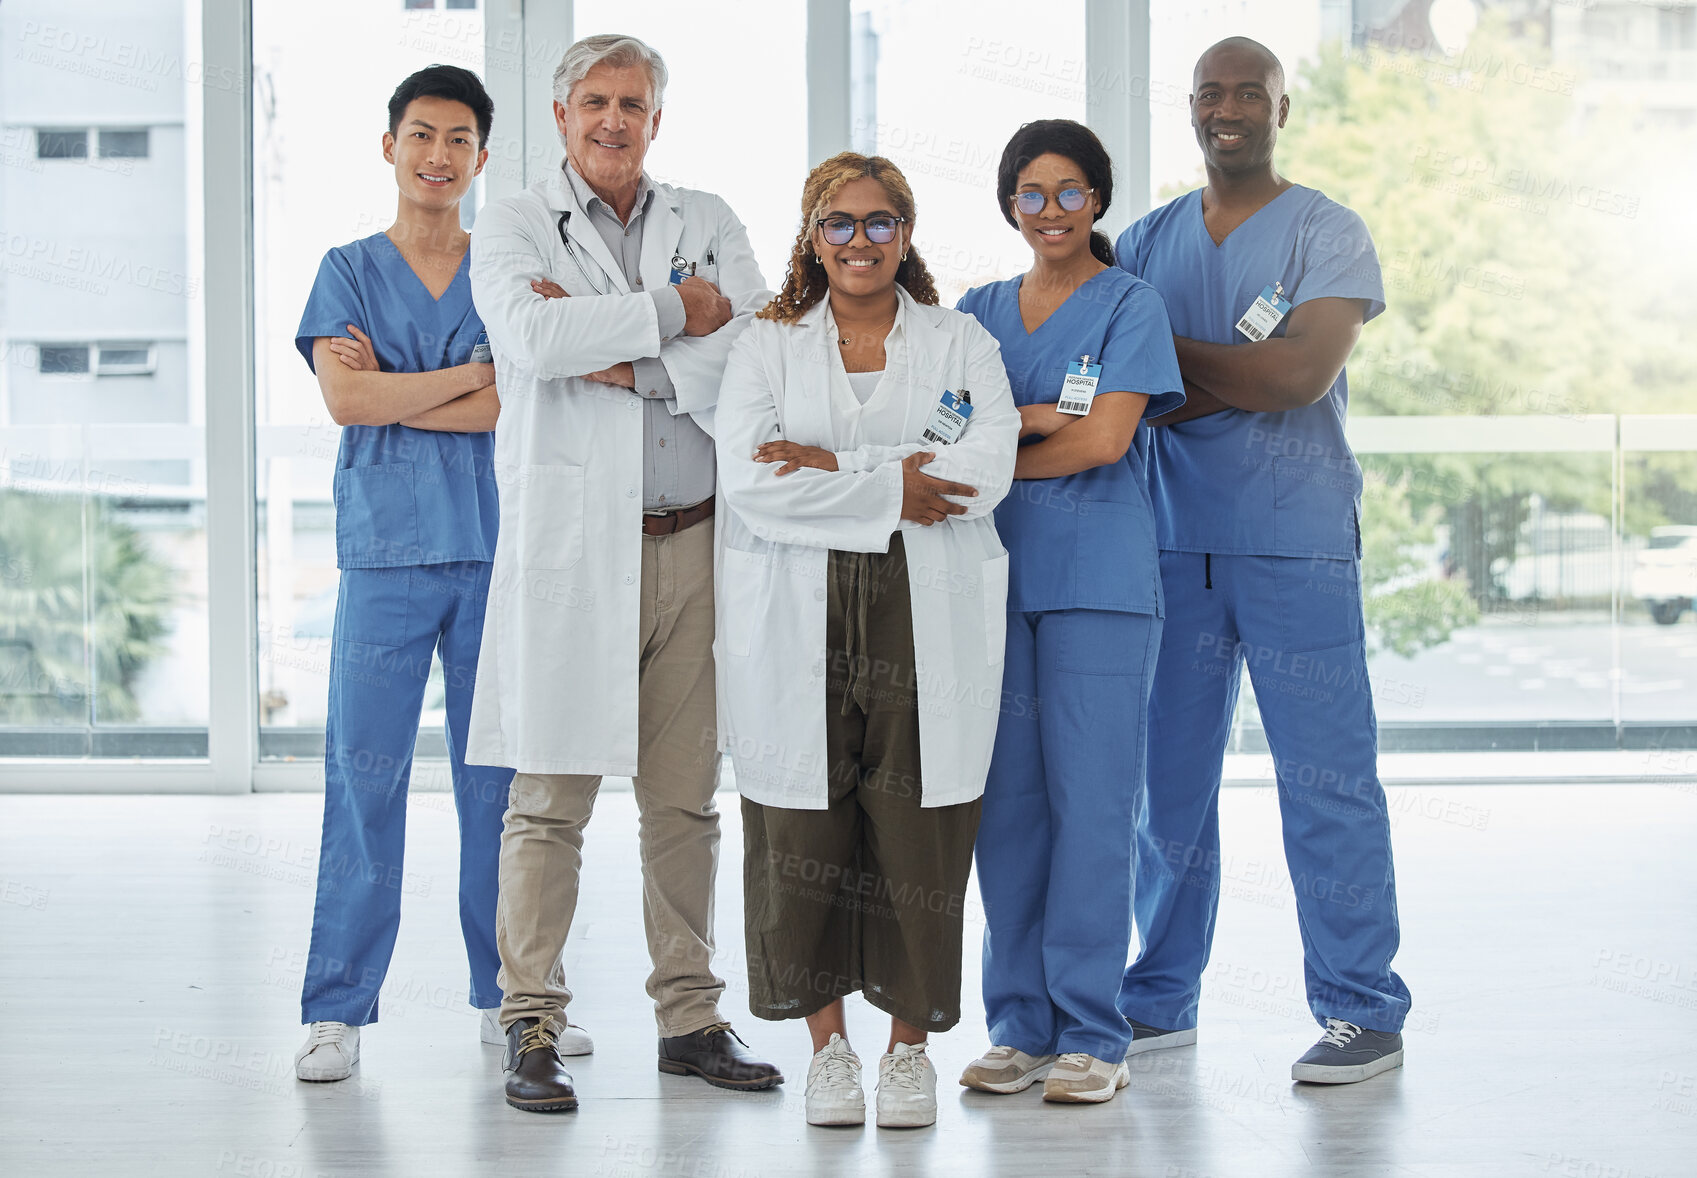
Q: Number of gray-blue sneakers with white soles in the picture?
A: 2